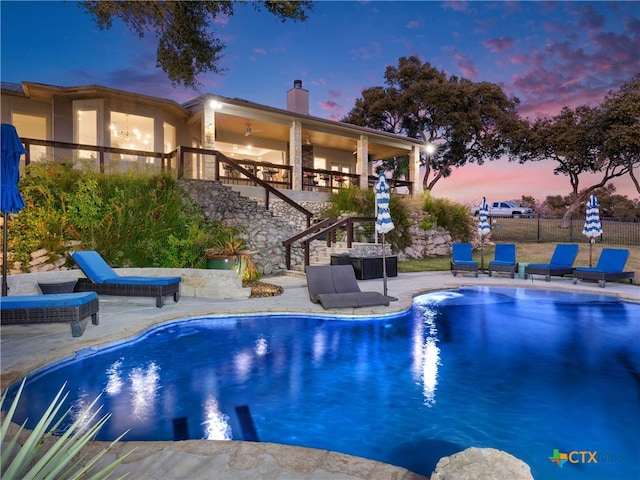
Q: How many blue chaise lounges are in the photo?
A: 6